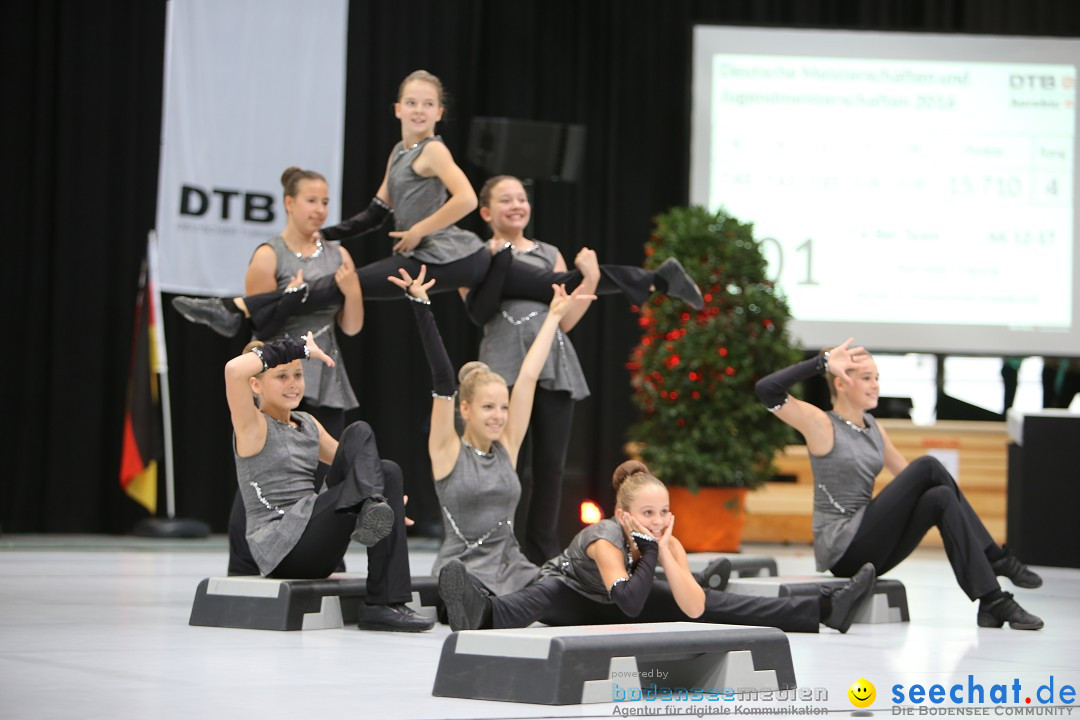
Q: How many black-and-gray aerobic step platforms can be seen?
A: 4